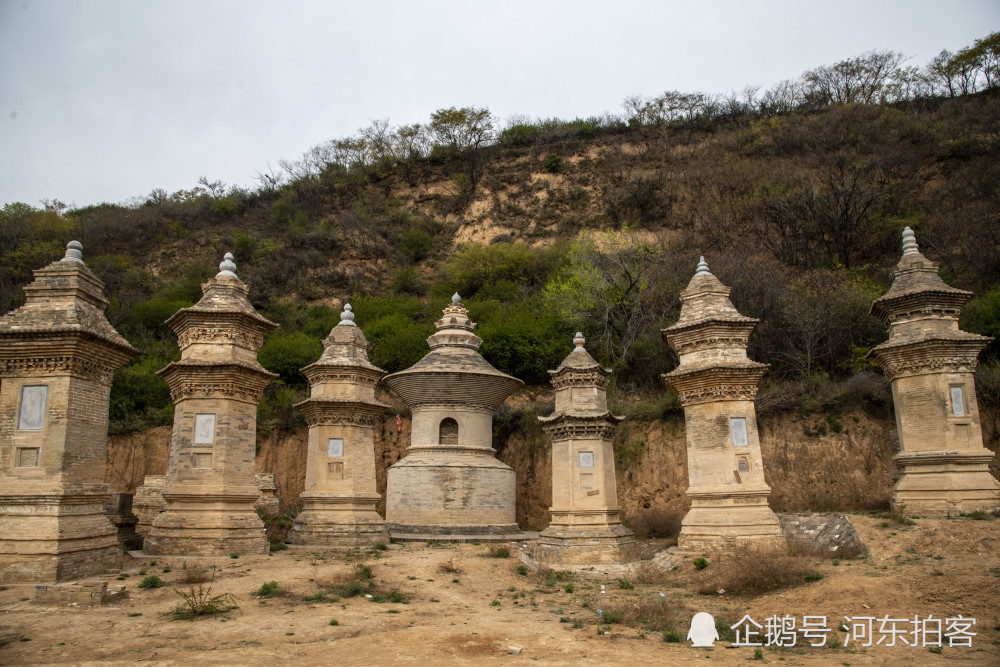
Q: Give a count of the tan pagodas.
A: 7